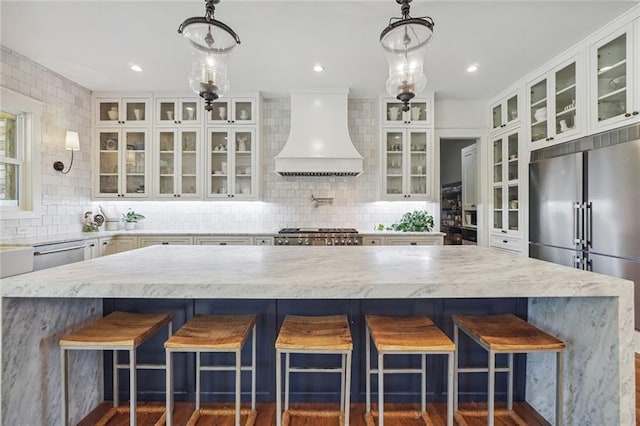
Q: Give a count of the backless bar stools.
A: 5